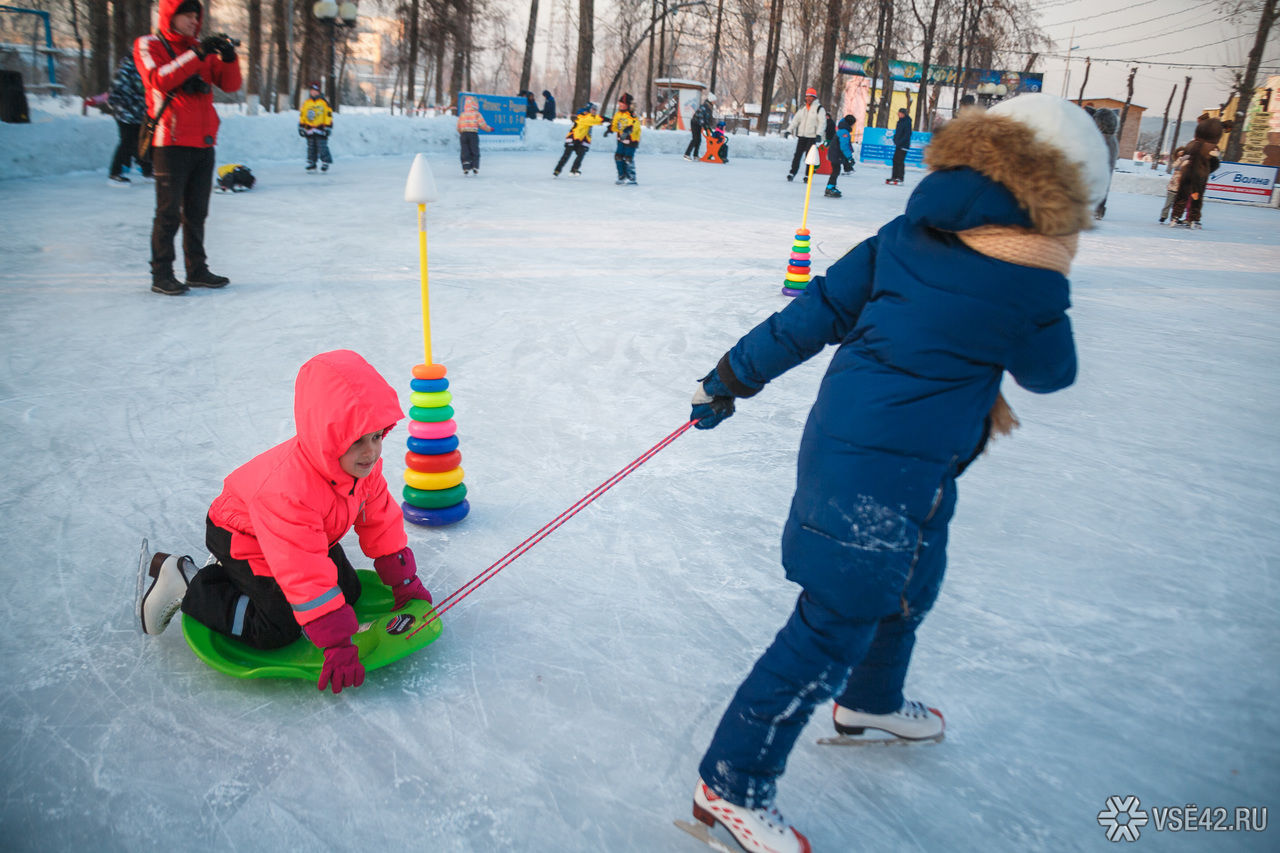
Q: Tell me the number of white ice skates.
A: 3